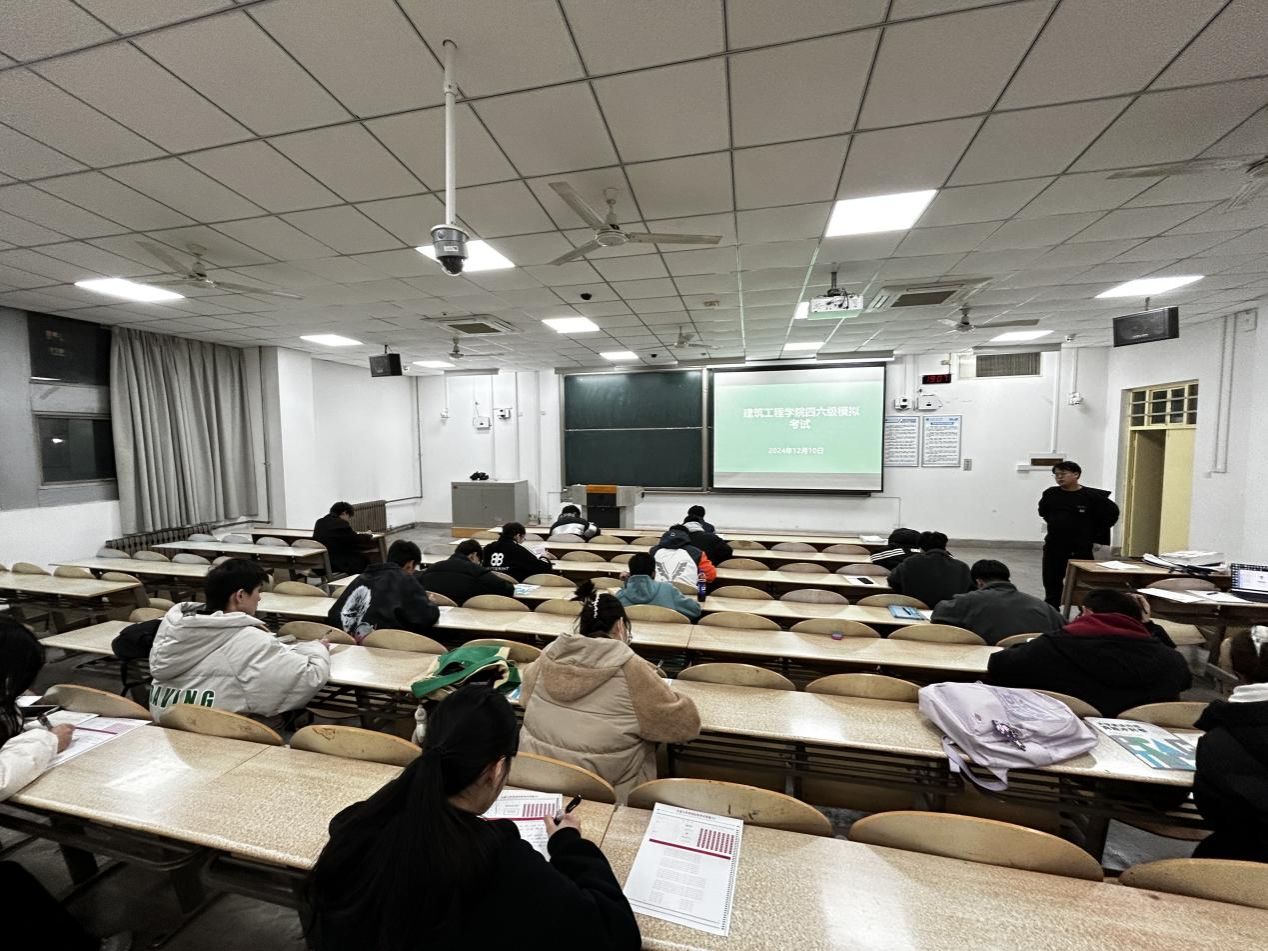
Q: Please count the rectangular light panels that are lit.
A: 11